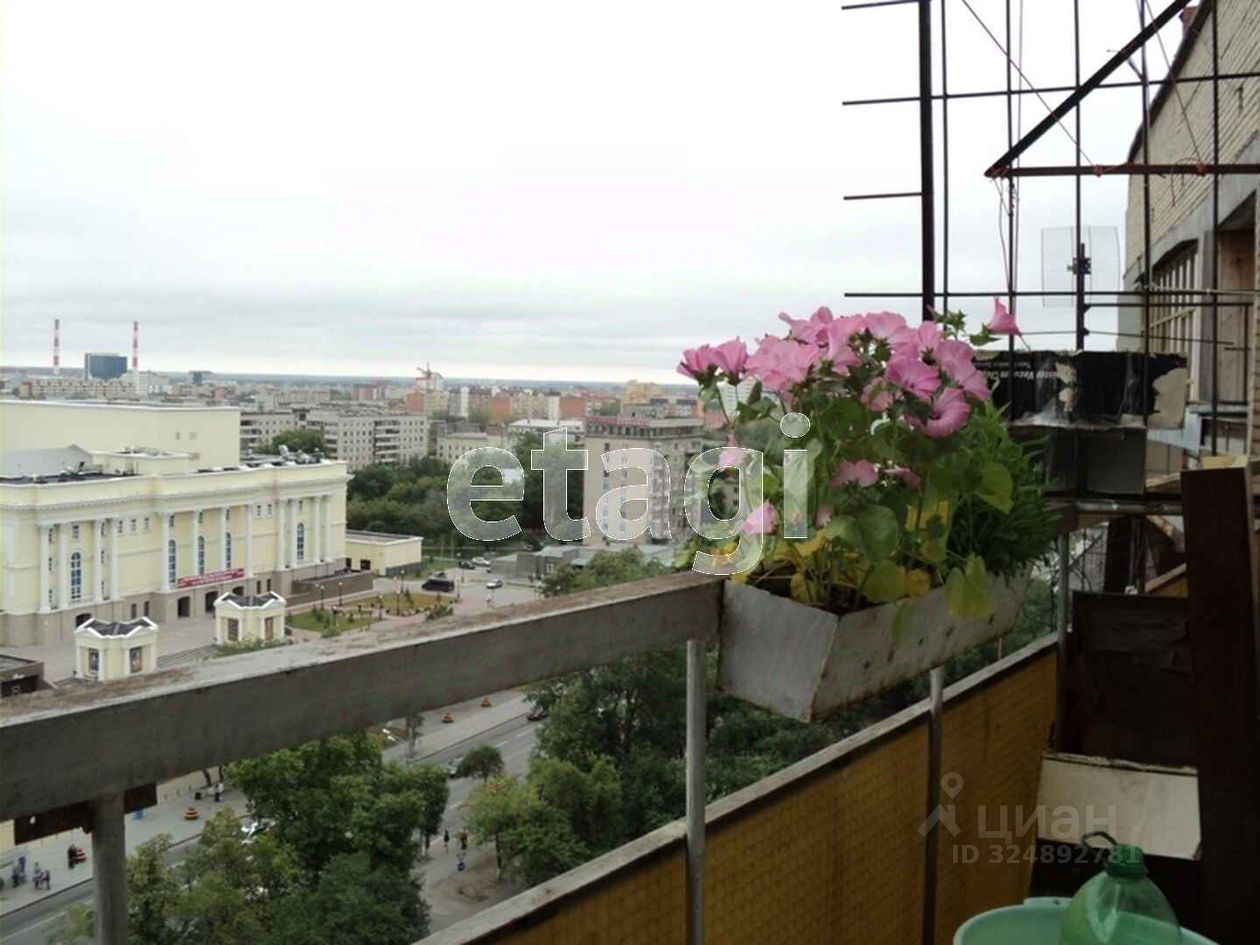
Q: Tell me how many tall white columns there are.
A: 12